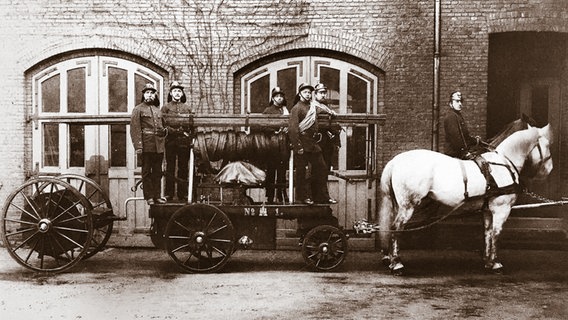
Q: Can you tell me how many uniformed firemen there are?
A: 6